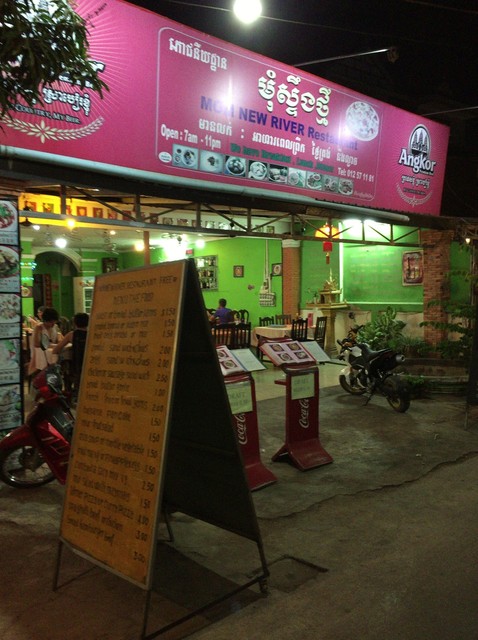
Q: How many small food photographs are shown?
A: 9